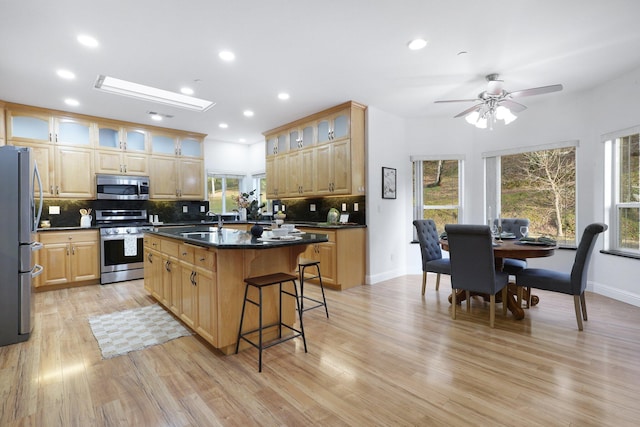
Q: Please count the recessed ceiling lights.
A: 11